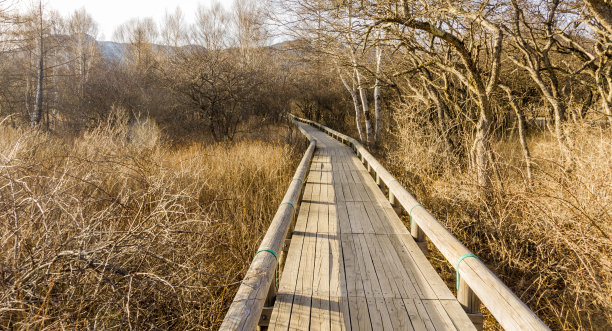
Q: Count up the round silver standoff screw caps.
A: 0